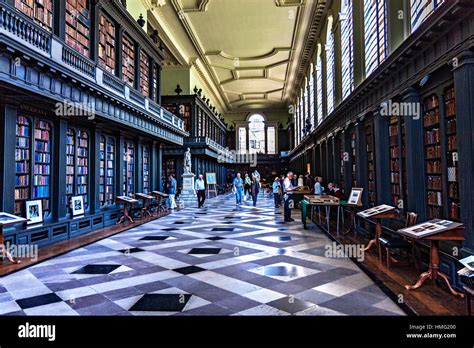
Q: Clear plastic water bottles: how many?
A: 0